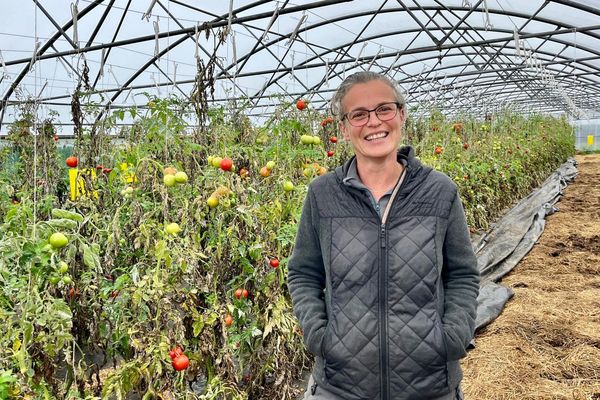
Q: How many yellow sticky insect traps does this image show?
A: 3